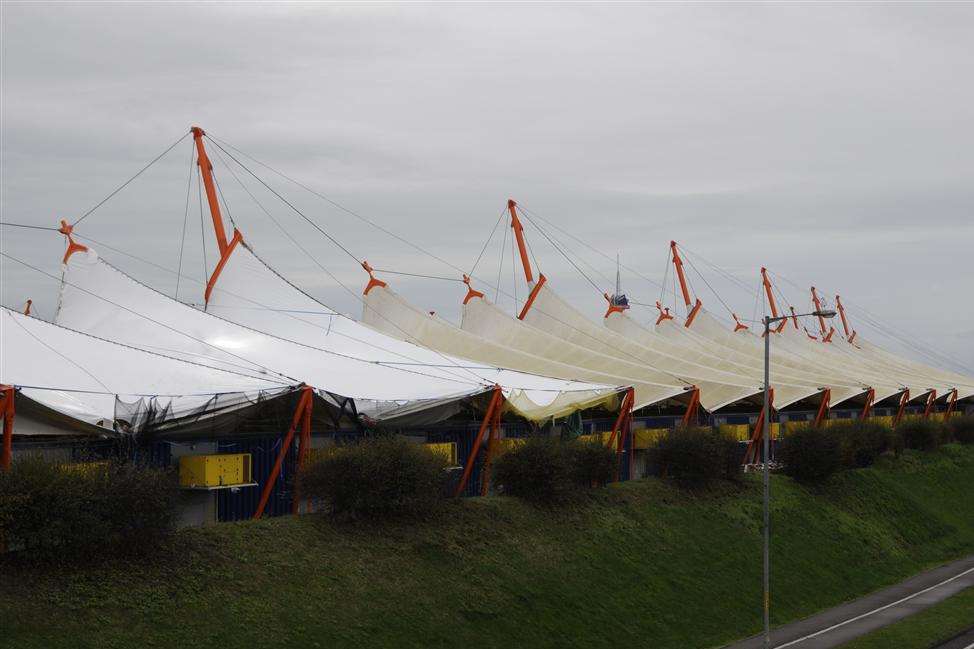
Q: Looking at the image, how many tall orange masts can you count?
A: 6